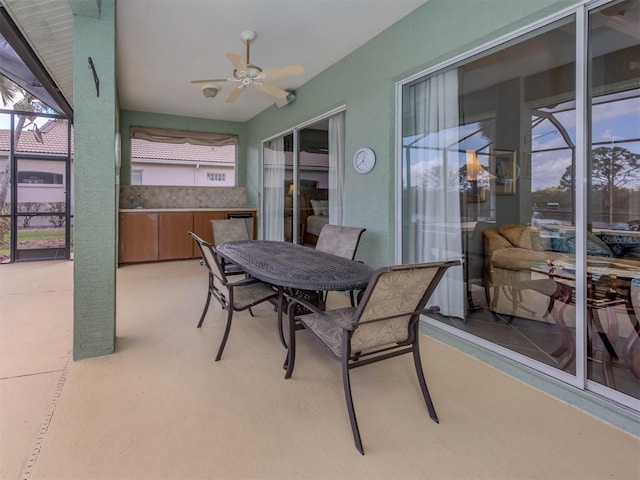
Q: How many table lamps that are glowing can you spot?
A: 2